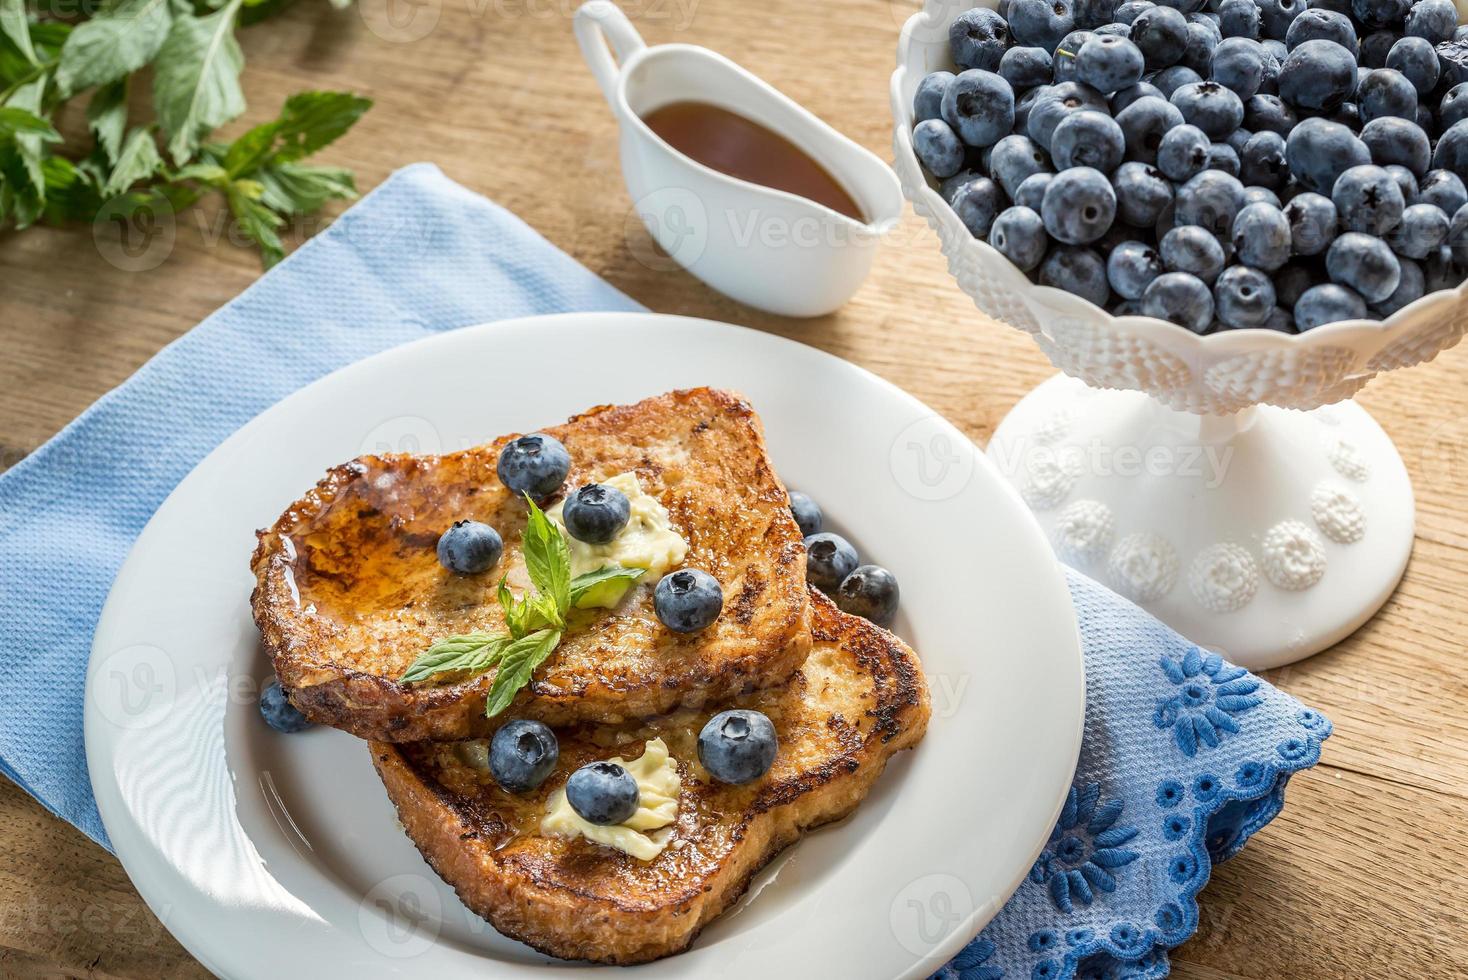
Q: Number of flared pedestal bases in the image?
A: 1